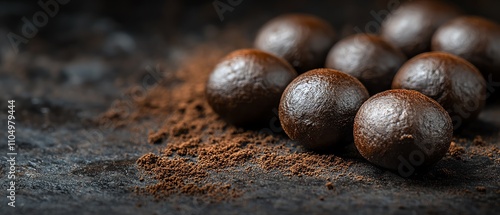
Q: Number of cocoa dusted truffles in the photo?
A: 8